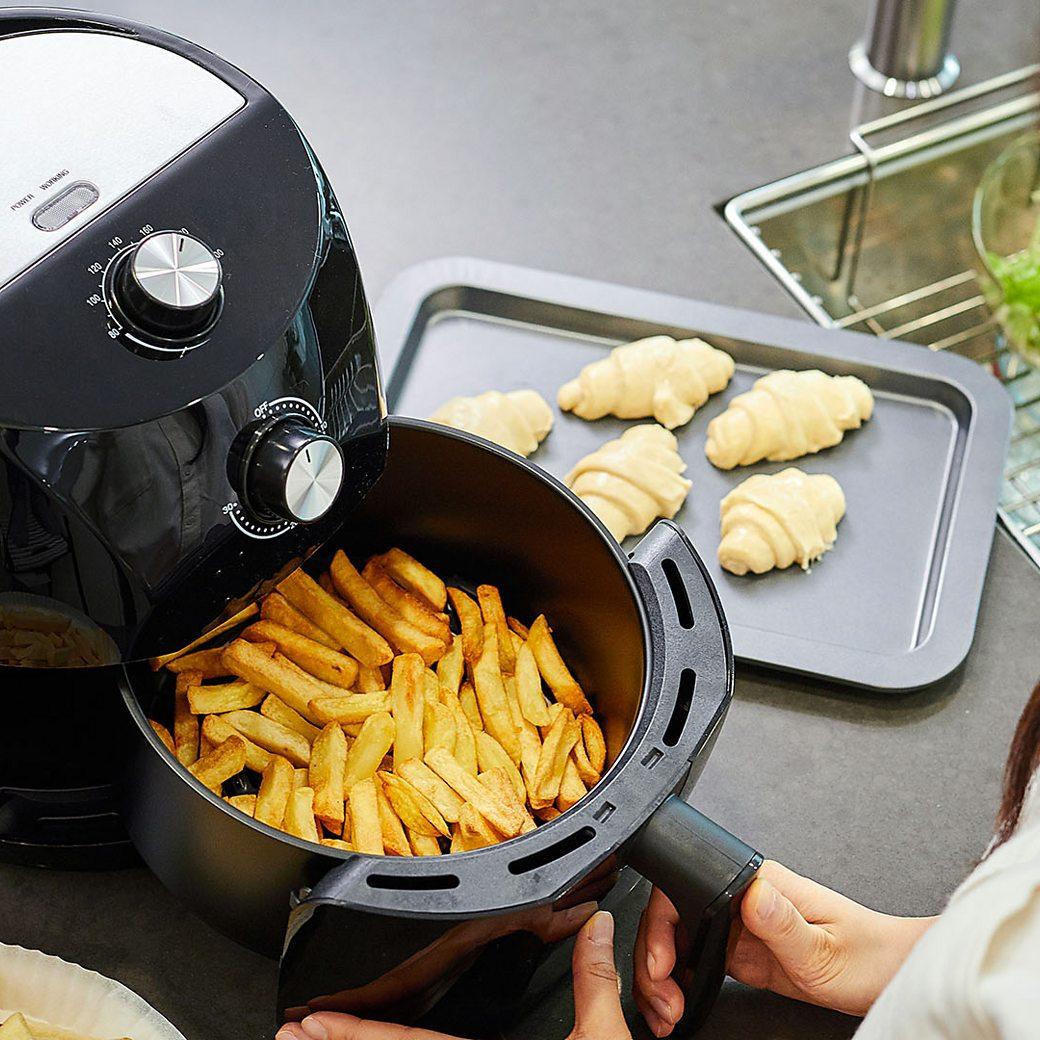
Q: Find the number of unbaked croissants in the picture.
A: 5